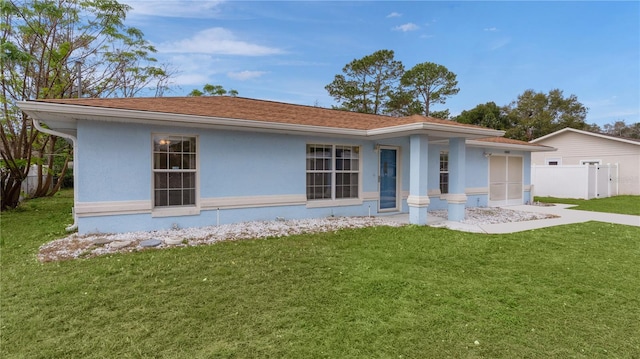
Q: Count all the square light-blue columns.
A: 2